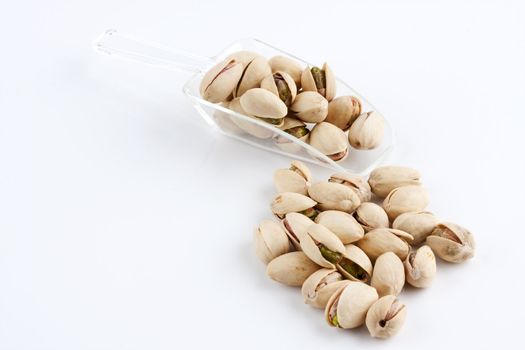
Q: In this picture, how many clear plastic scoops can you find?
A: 1